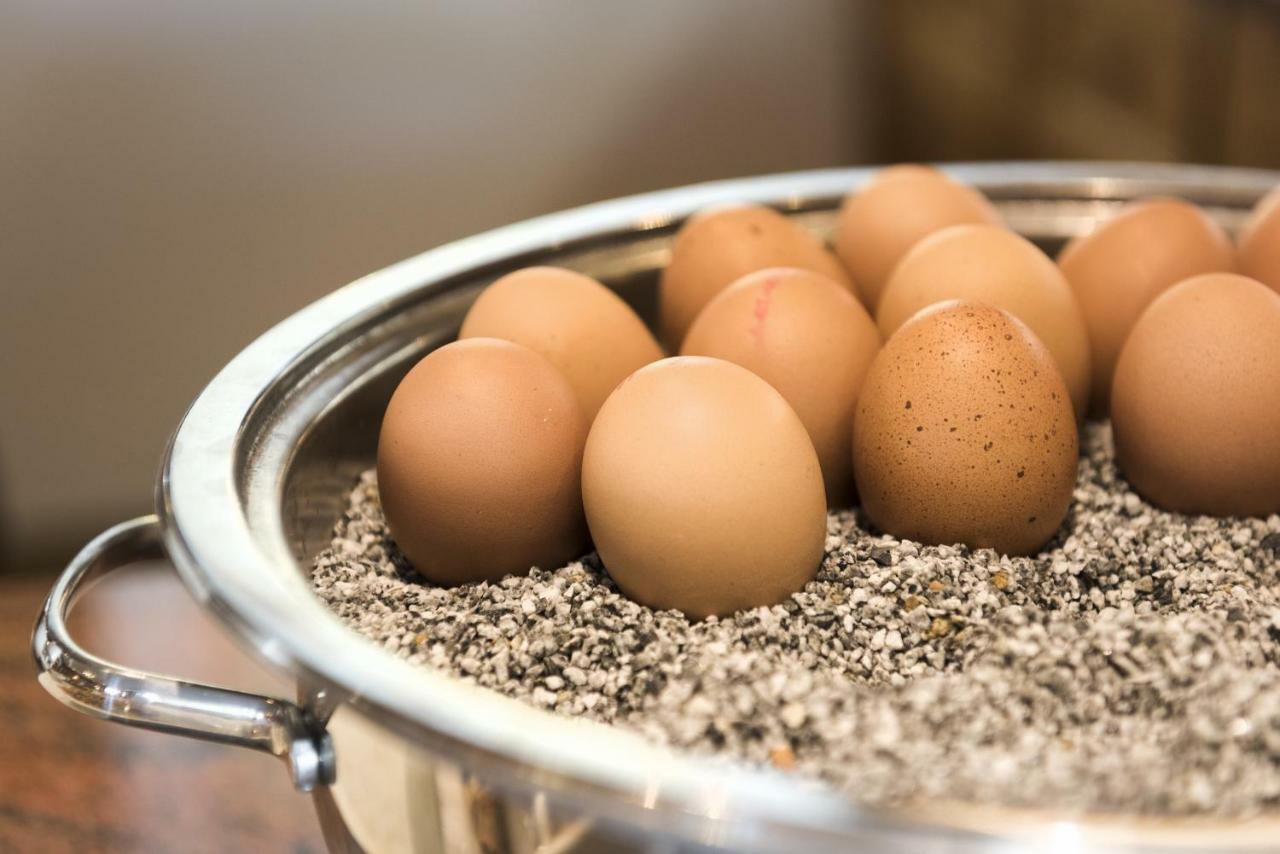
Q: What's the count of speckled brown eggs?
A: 1